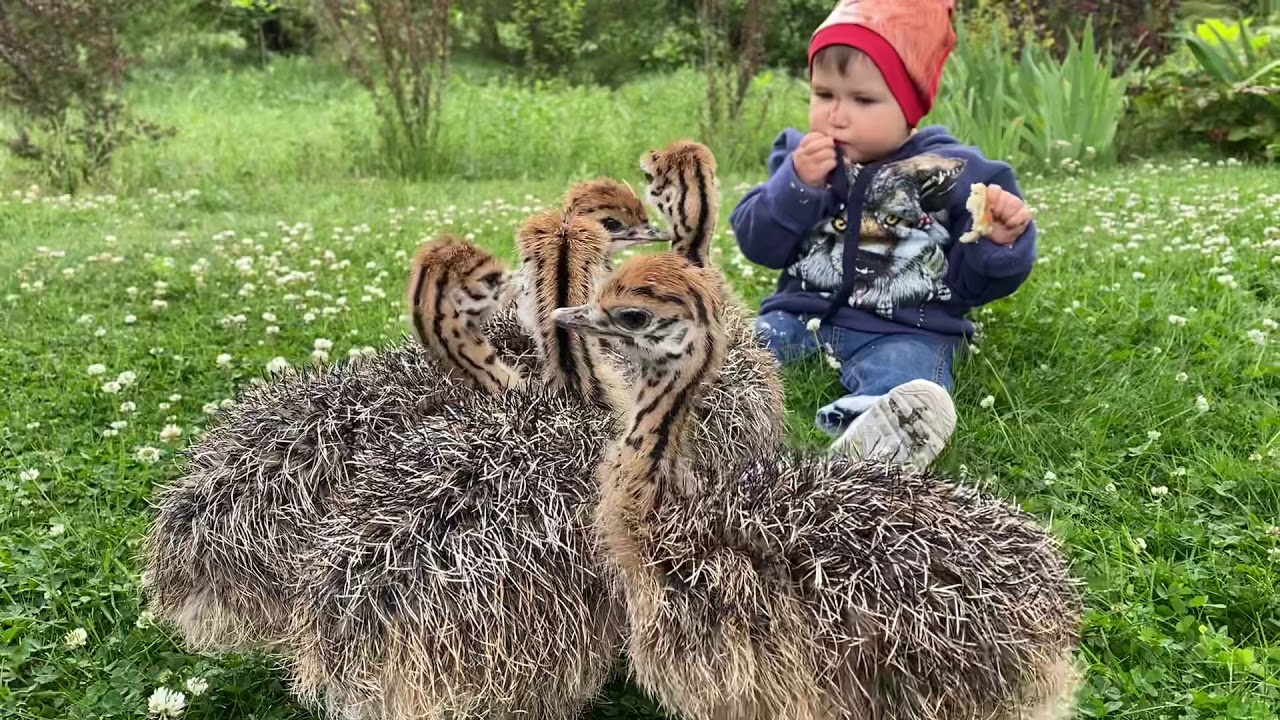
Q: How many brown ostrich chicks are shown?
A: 5